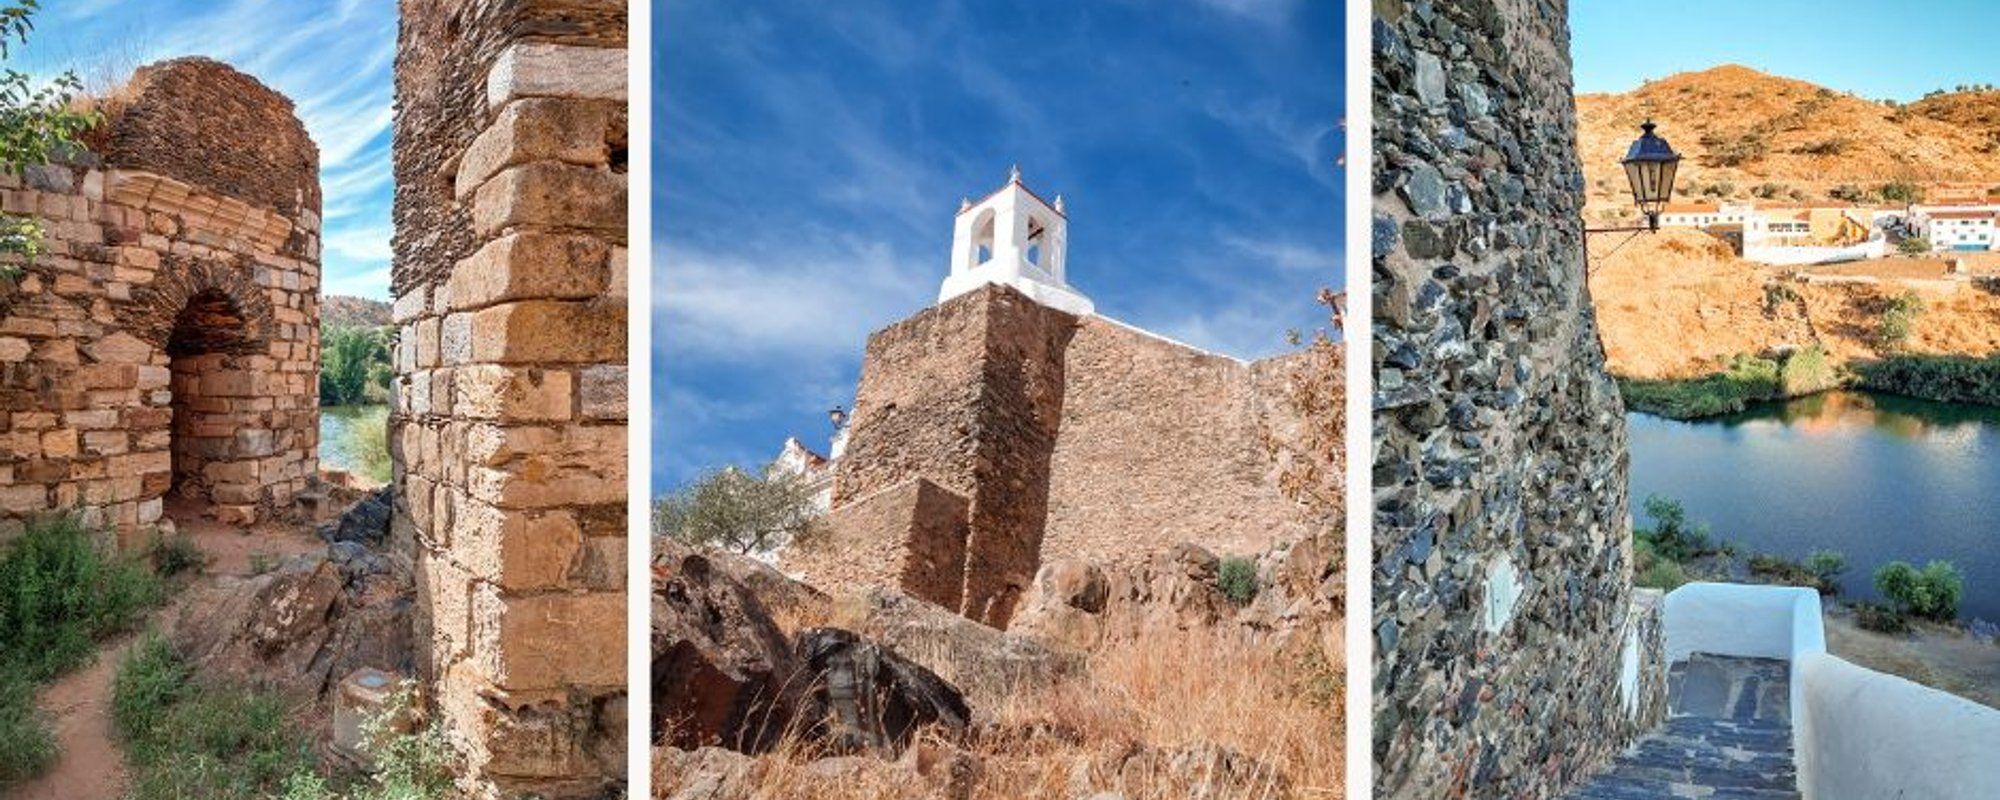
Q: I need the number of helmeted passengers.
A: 0